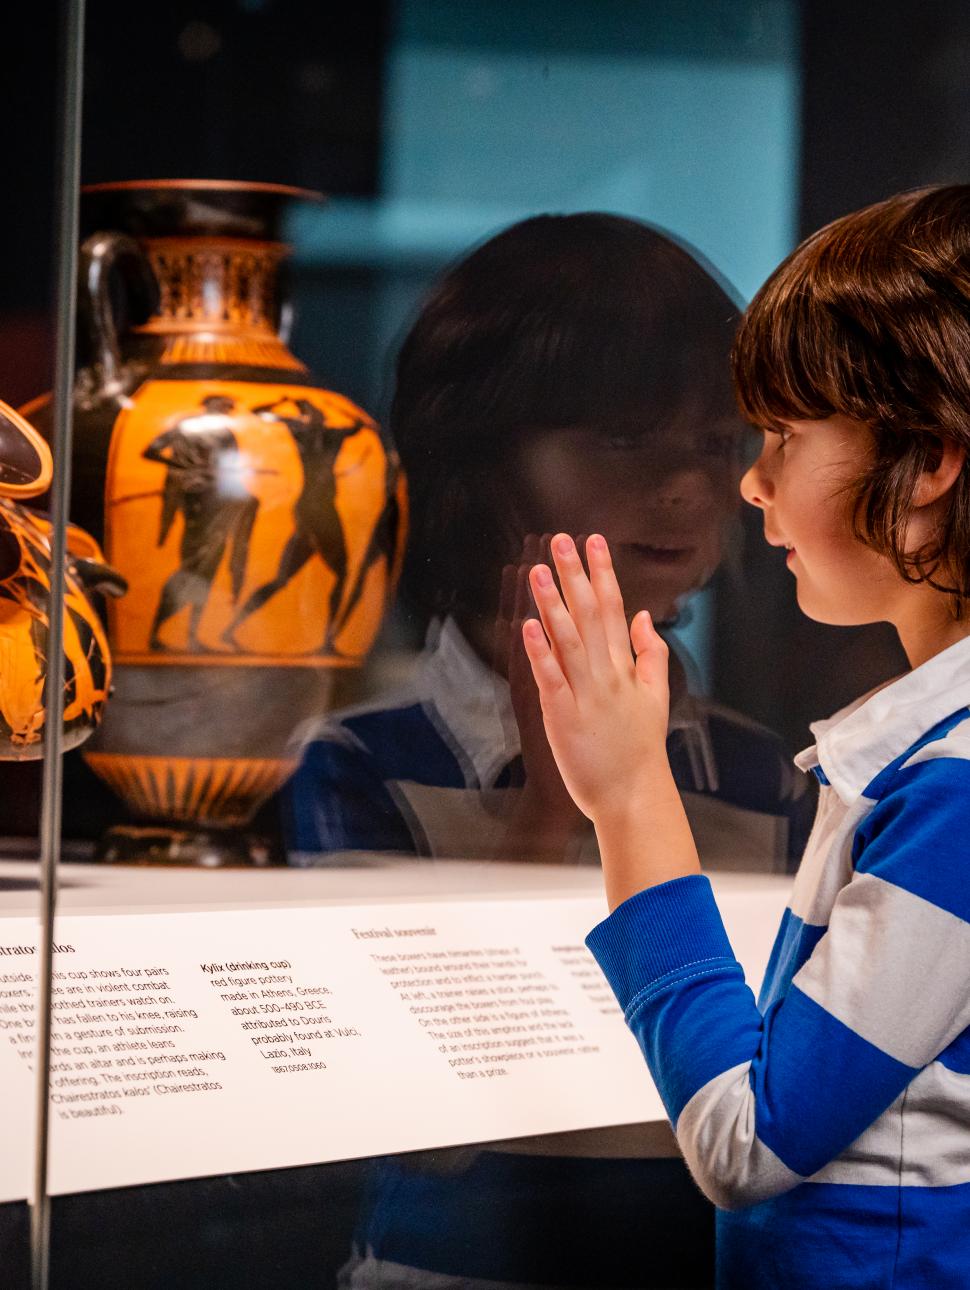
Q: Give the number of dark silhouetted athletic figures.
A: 3